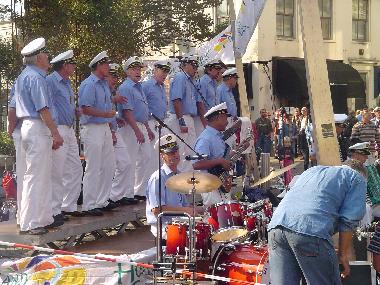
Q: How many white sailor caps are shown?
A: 13